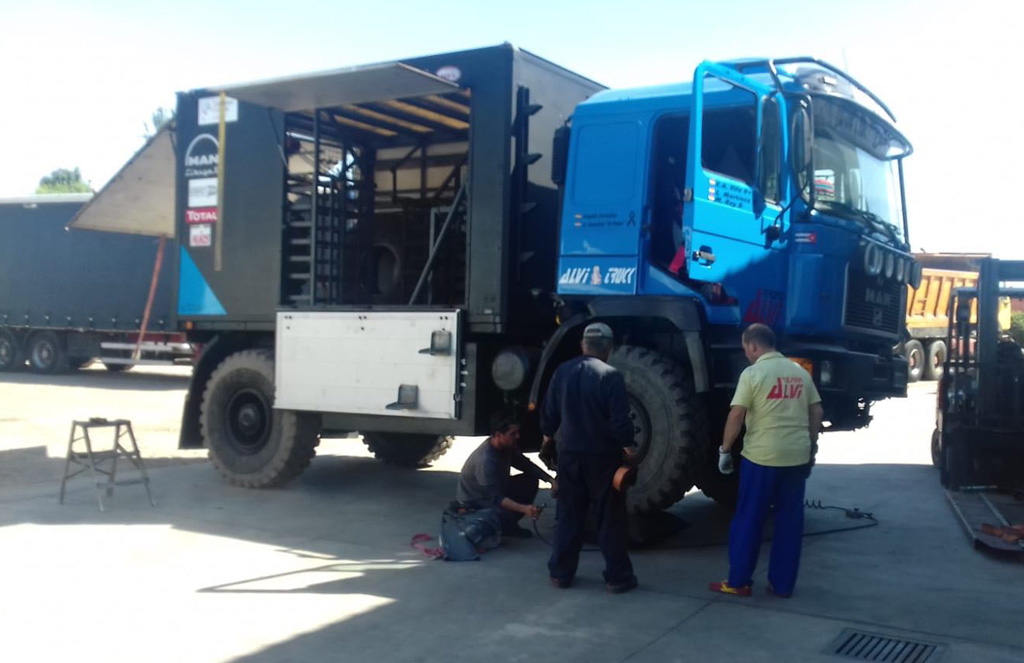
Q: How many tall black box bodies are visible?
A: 1